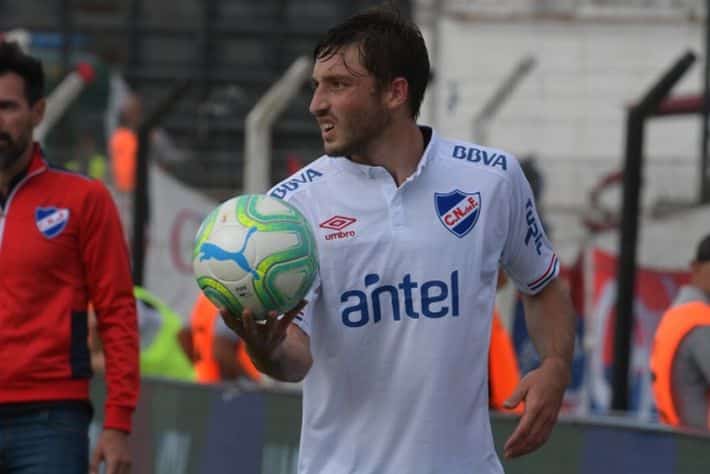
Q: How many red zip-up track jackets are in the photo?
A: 1